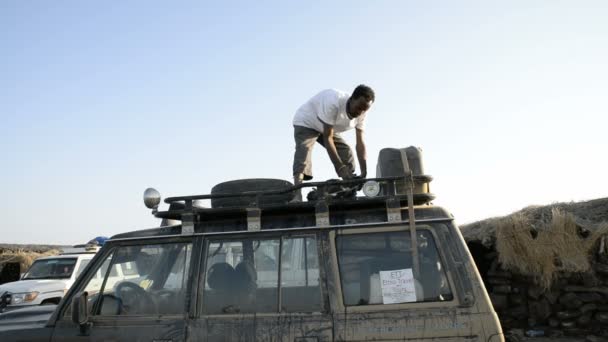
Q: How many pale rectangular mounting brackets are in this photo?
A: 4